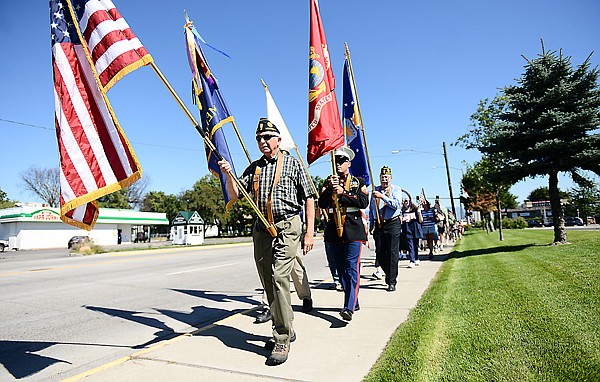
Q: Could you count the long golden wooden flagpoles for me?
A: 5